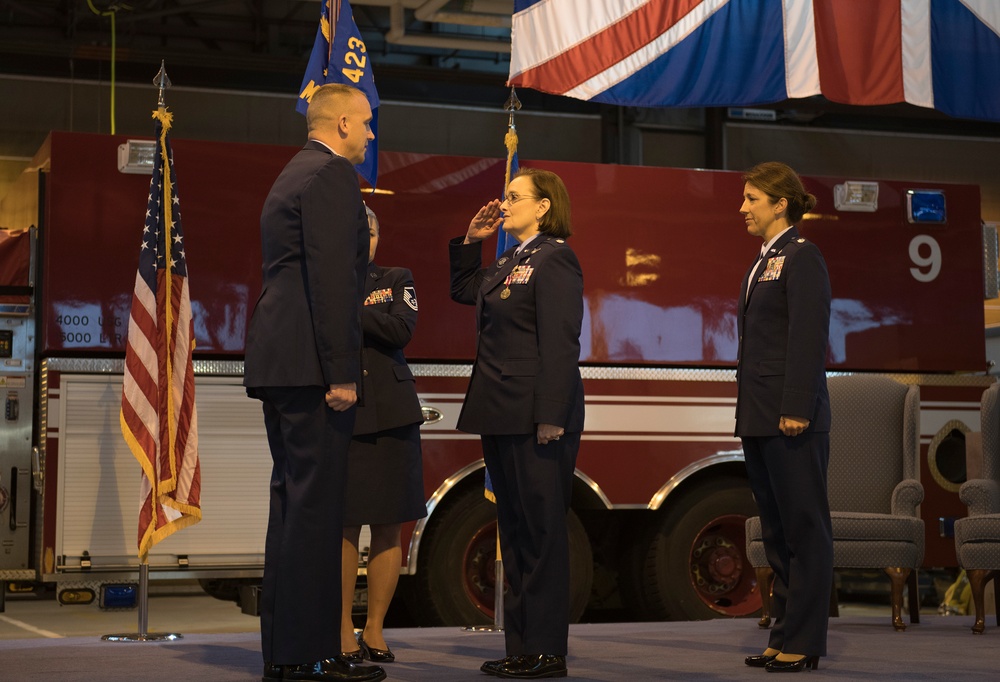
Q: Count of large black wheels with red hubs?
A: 2